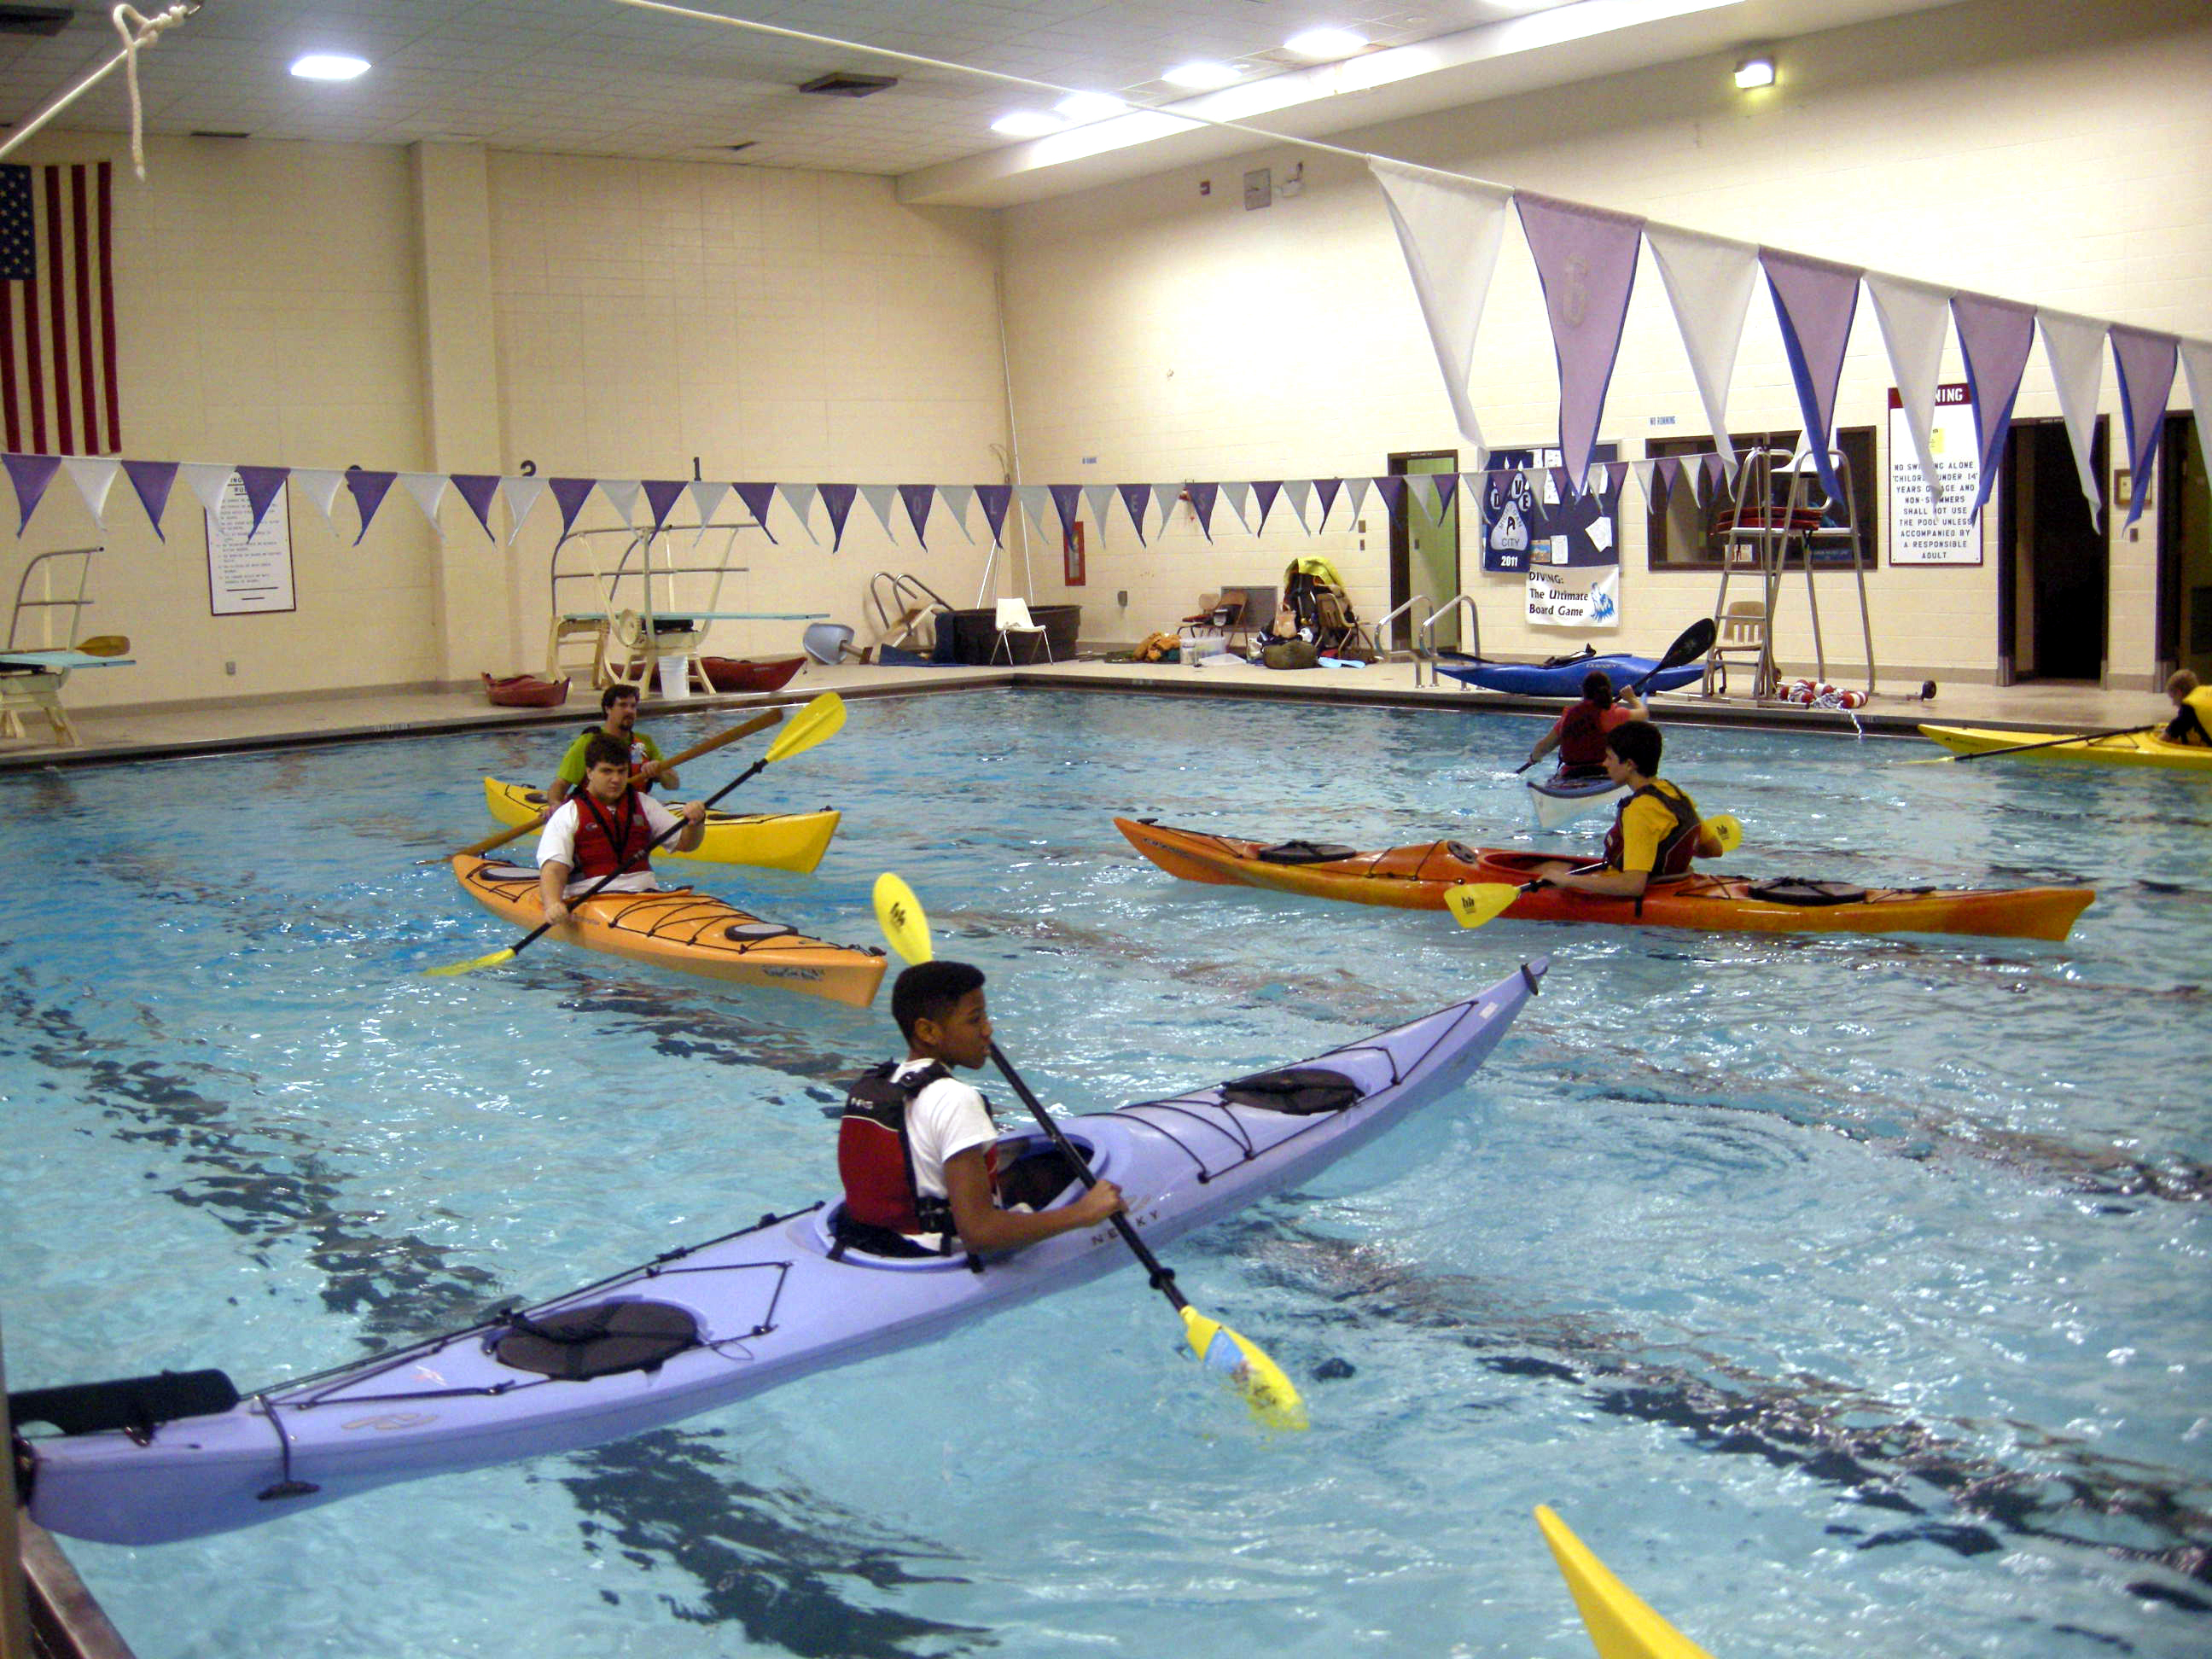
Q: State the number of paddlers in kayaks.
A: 6